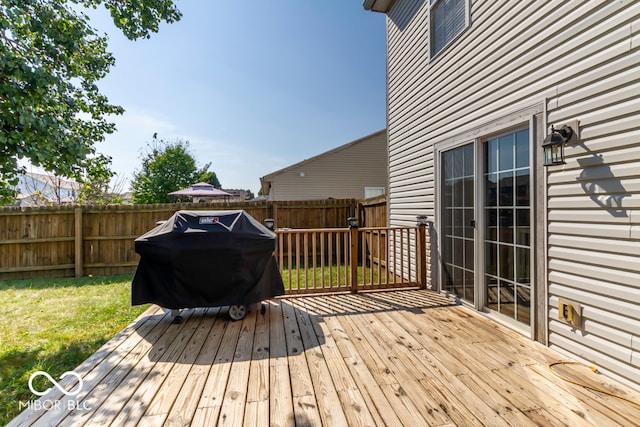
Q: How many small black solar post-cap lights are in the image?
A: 3